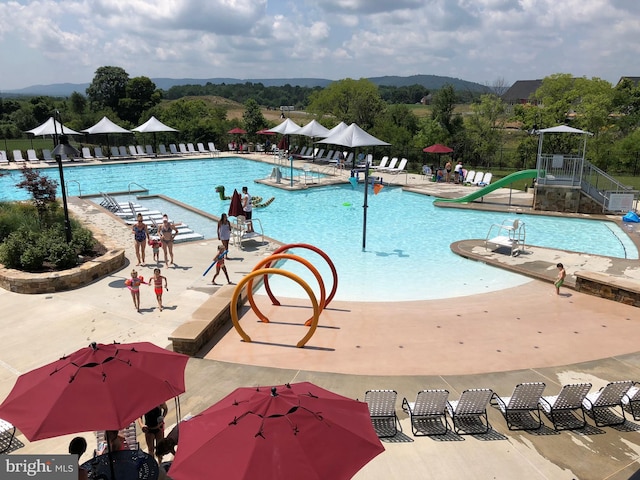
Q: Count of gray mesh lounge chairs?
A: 7